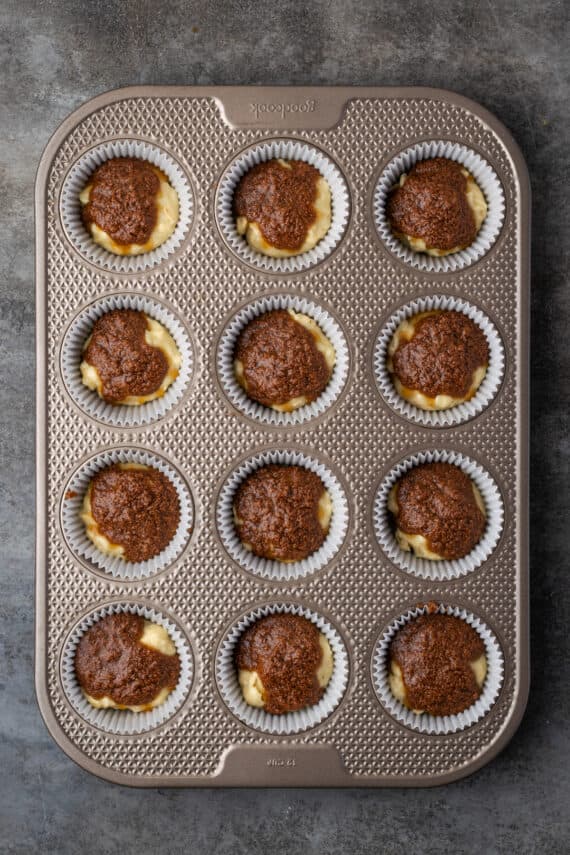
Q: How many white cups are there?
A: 12